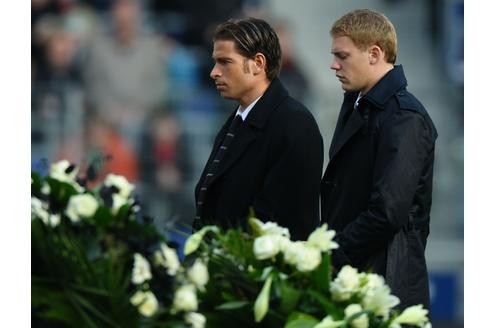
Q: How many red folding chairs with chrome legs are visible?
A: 0